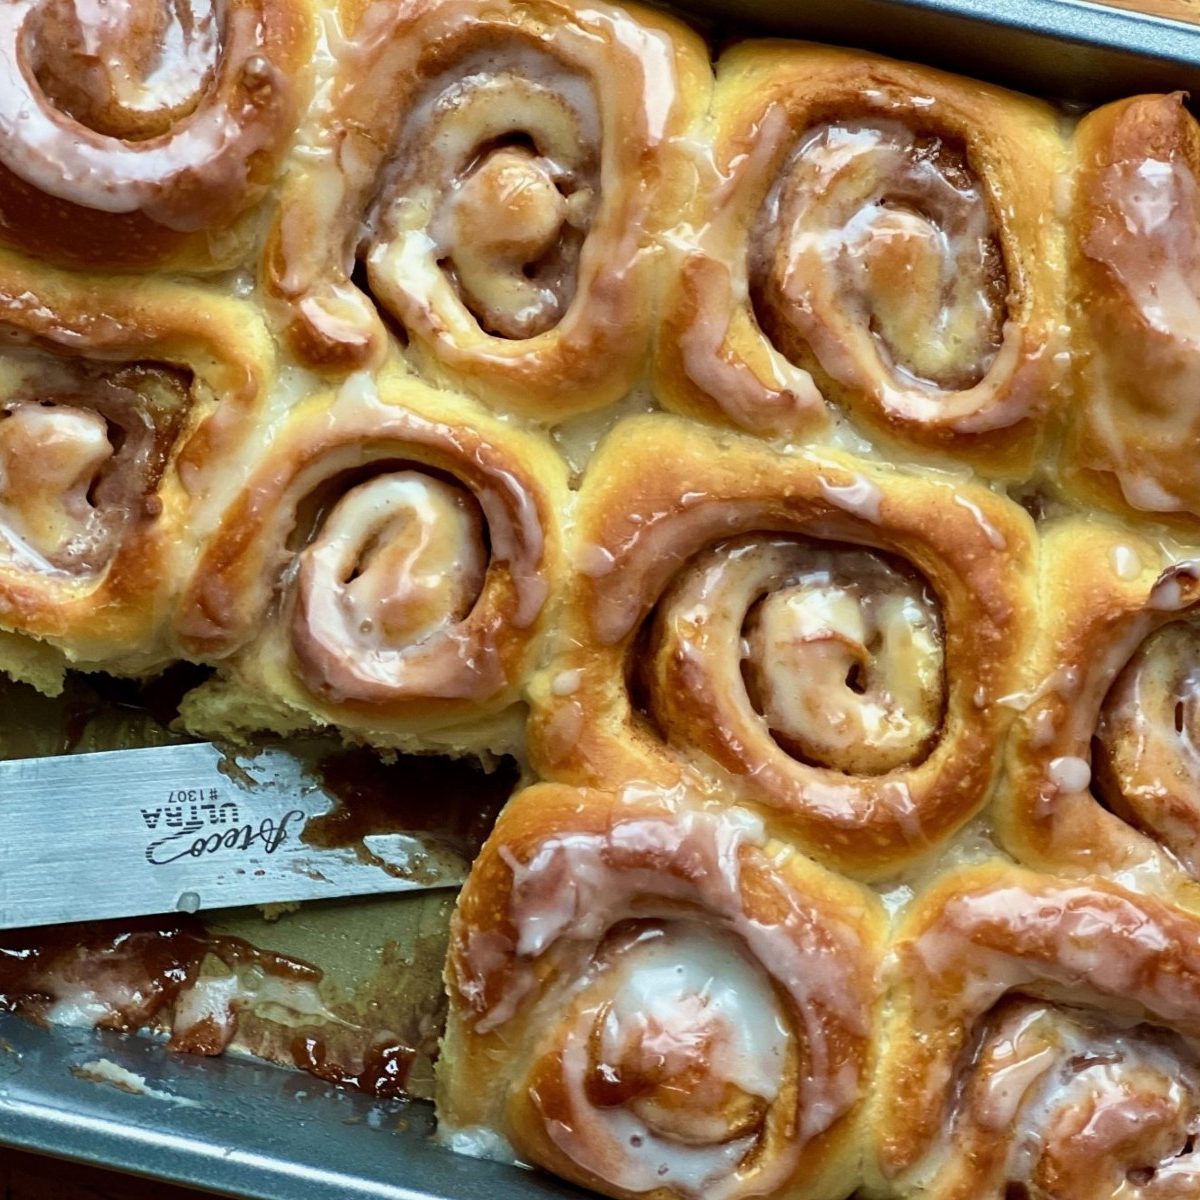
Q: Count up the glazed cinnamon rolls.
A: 10